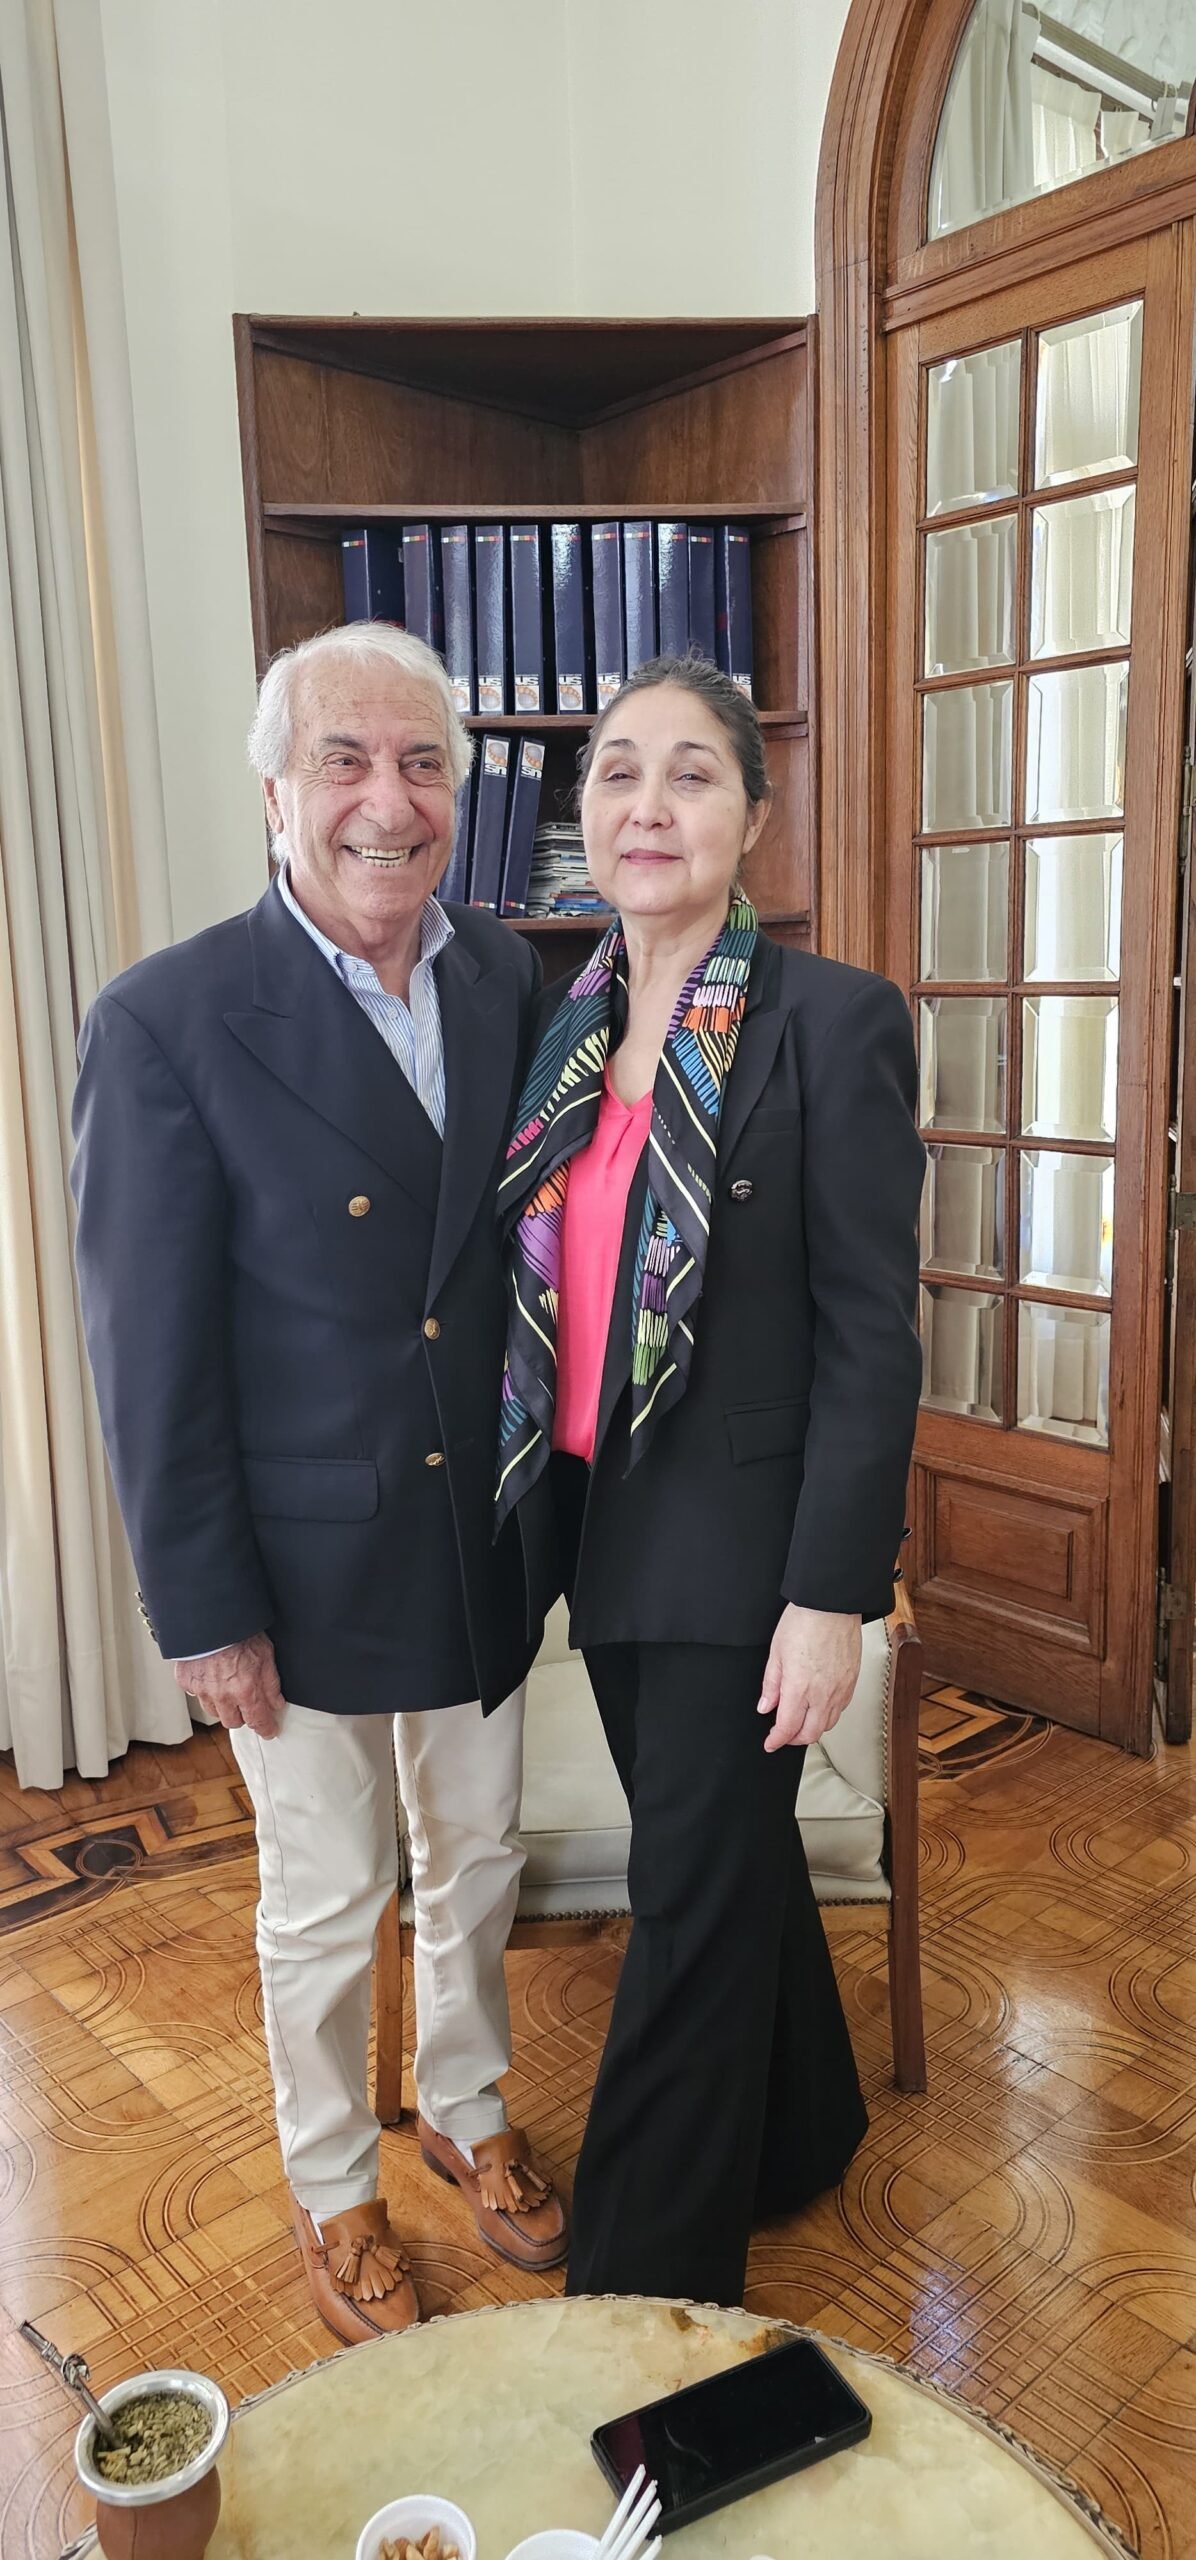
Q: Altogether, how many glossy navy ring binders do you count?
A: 14